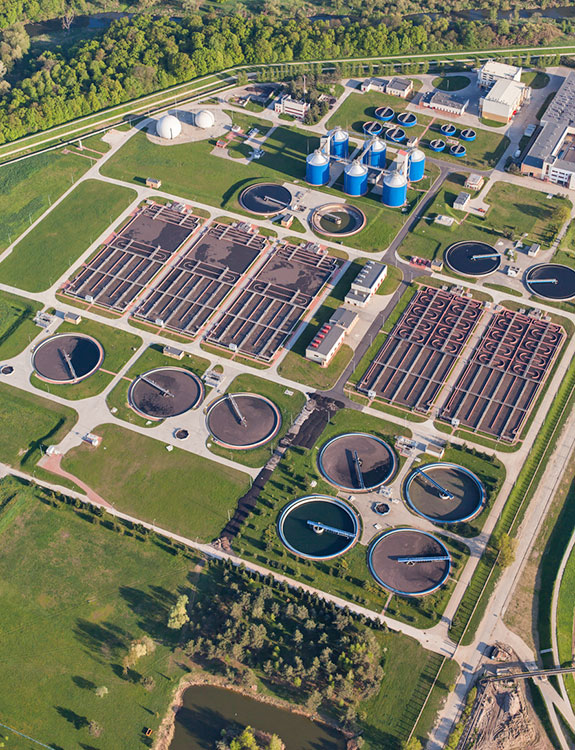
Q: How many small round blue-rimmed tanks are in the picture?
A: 8